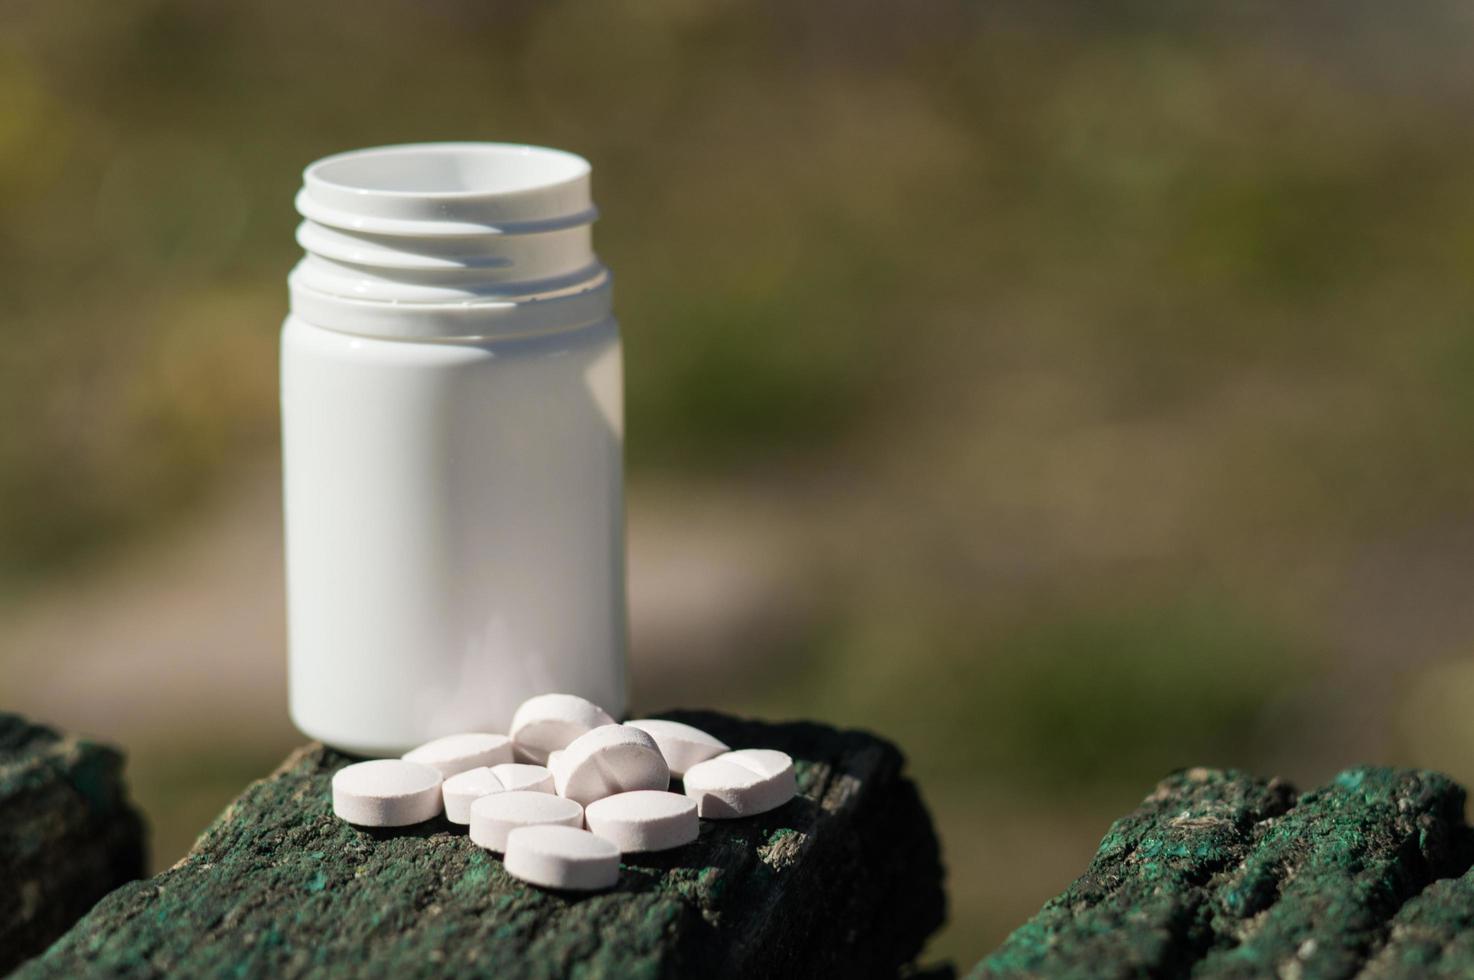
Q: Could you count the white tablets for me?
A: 11